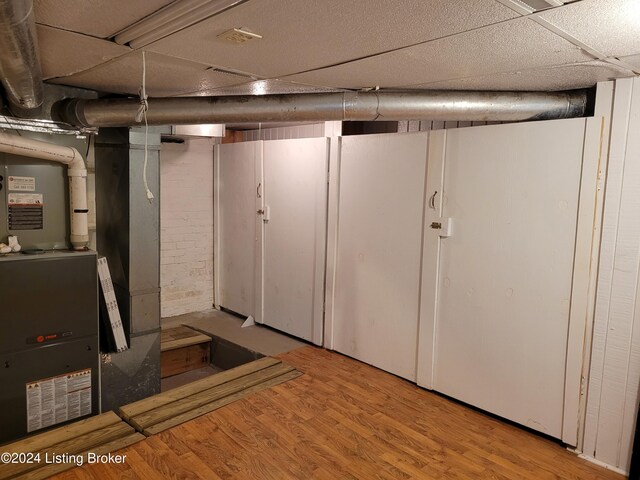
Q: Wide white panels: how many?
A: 4